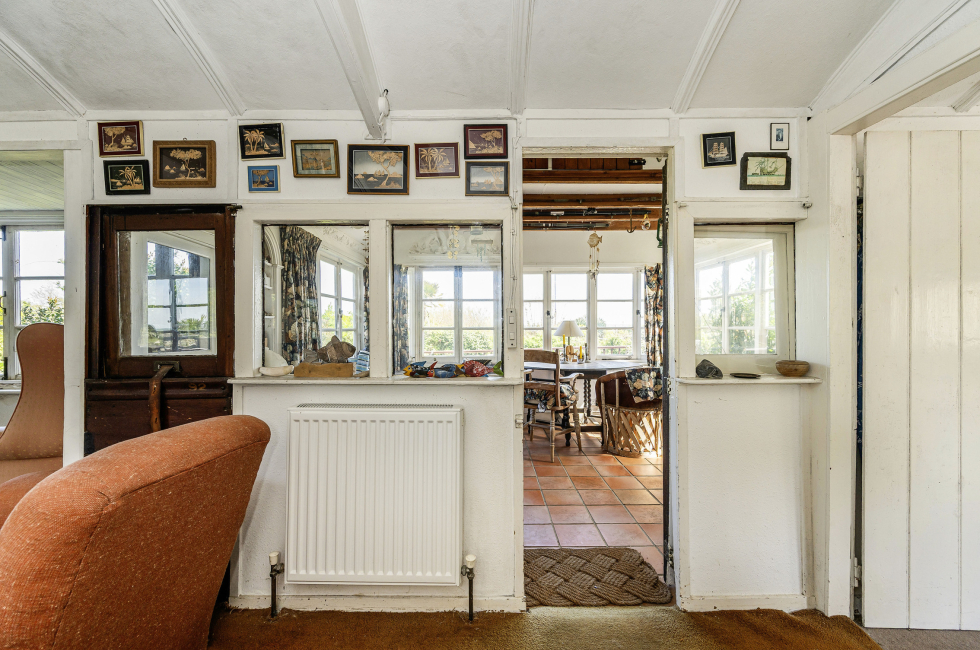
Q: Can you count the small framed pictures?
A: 13